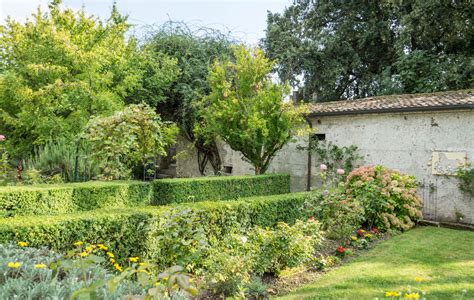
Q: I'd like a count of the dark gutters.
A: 1